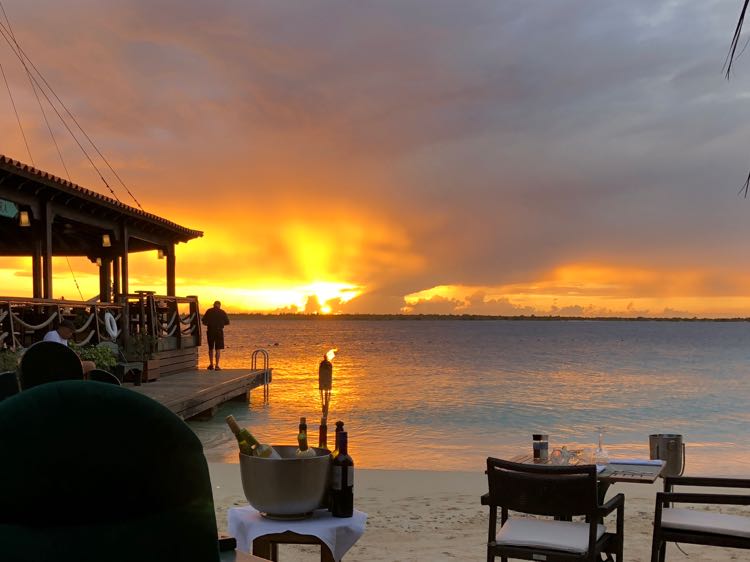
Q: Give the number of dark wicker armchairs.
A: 2